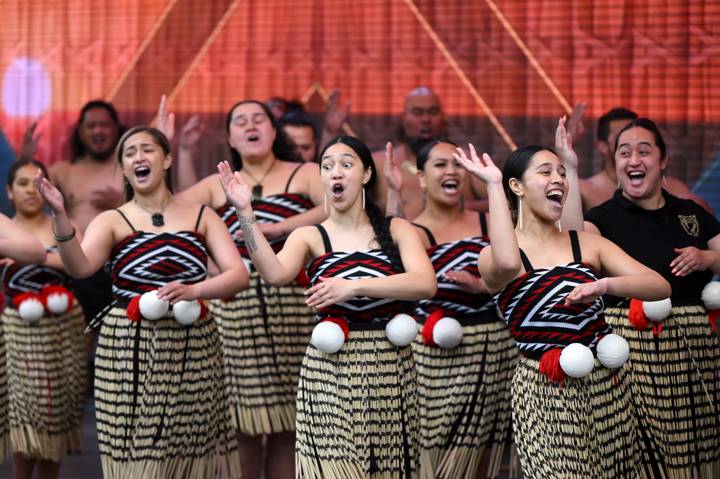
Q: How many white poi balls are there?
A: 11